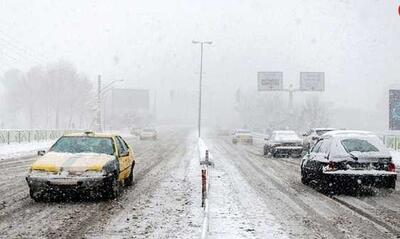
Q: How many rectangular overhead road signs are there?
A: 2